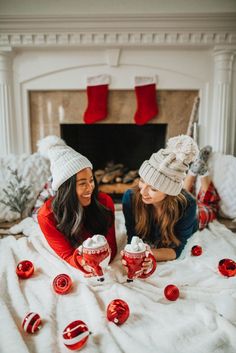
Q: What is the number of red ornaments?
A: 8